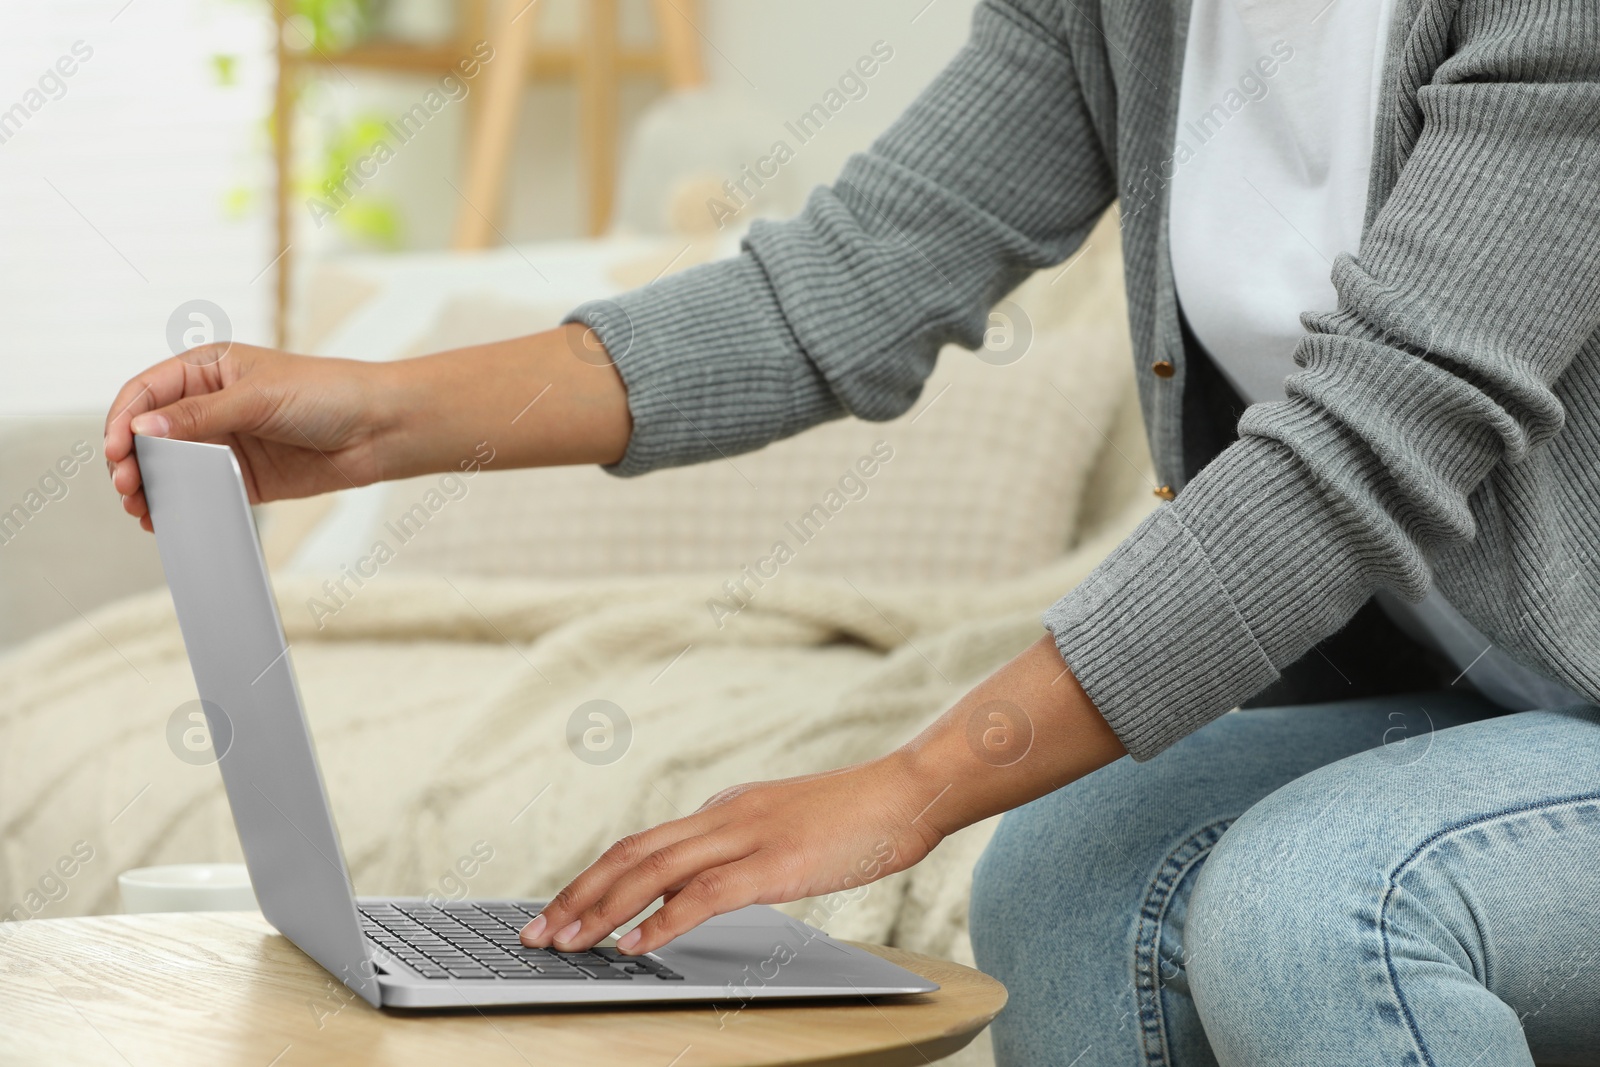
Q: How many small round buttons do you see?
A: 2